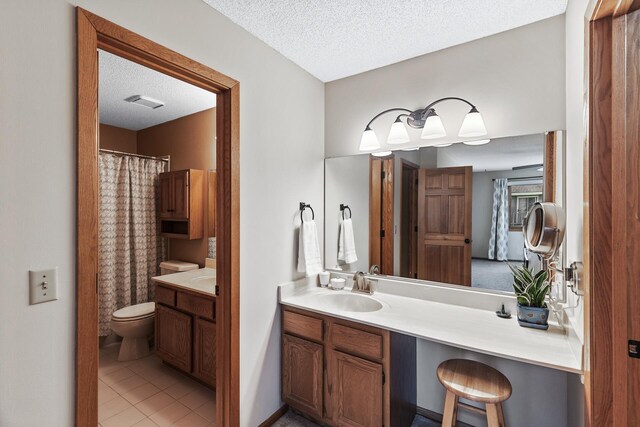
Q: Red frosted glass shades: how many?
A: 0